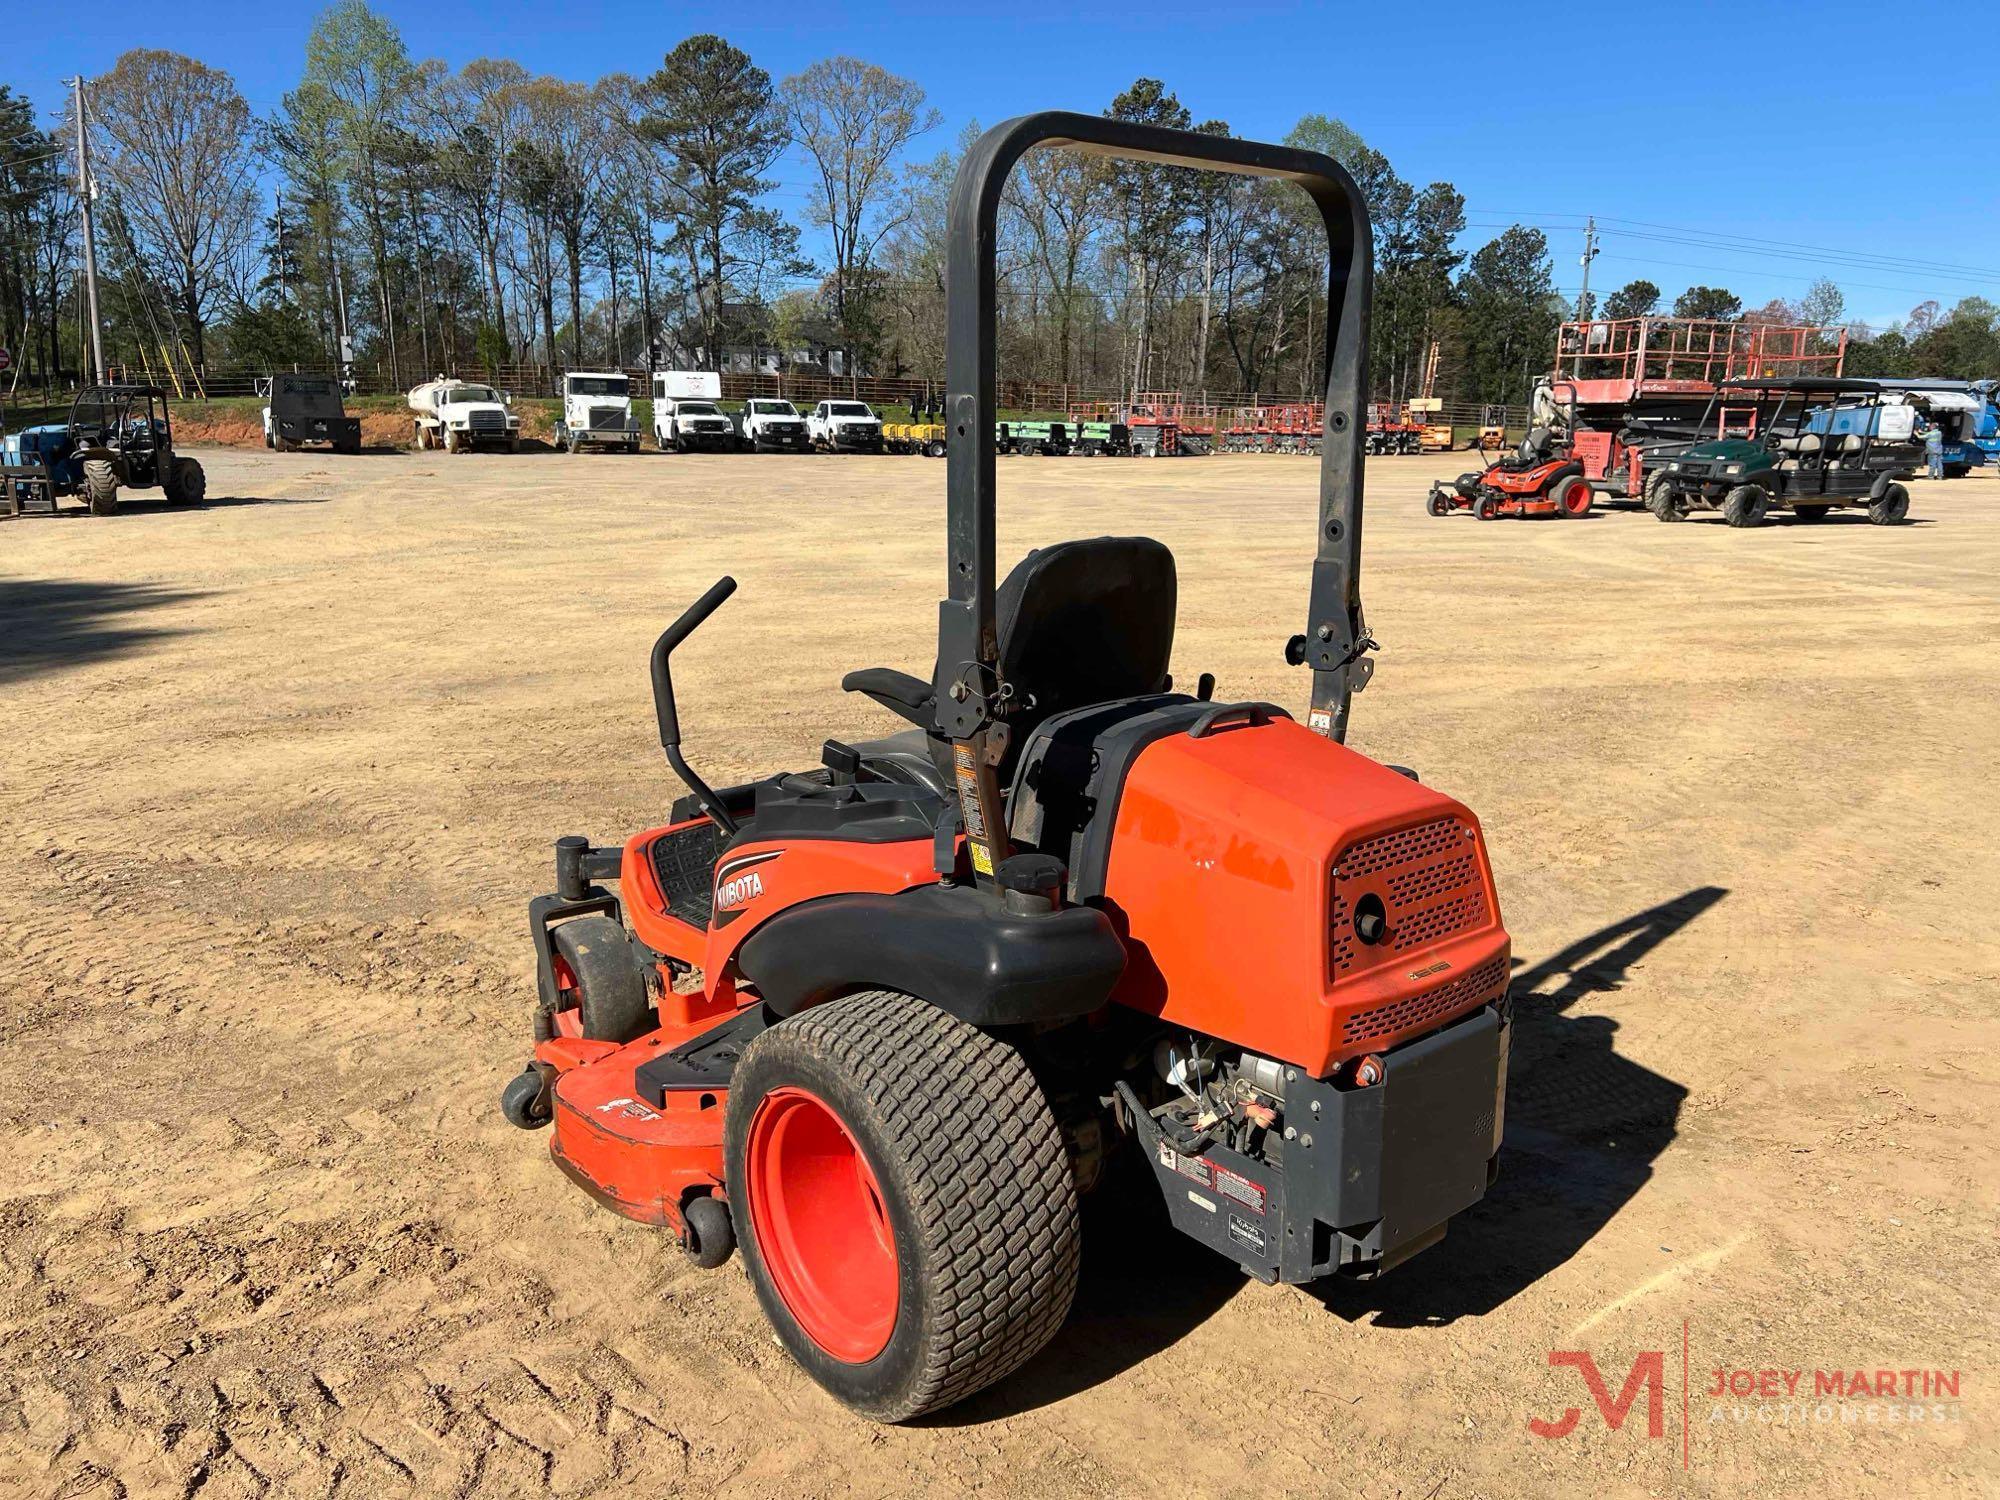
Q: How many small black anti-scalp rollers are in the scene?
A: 2